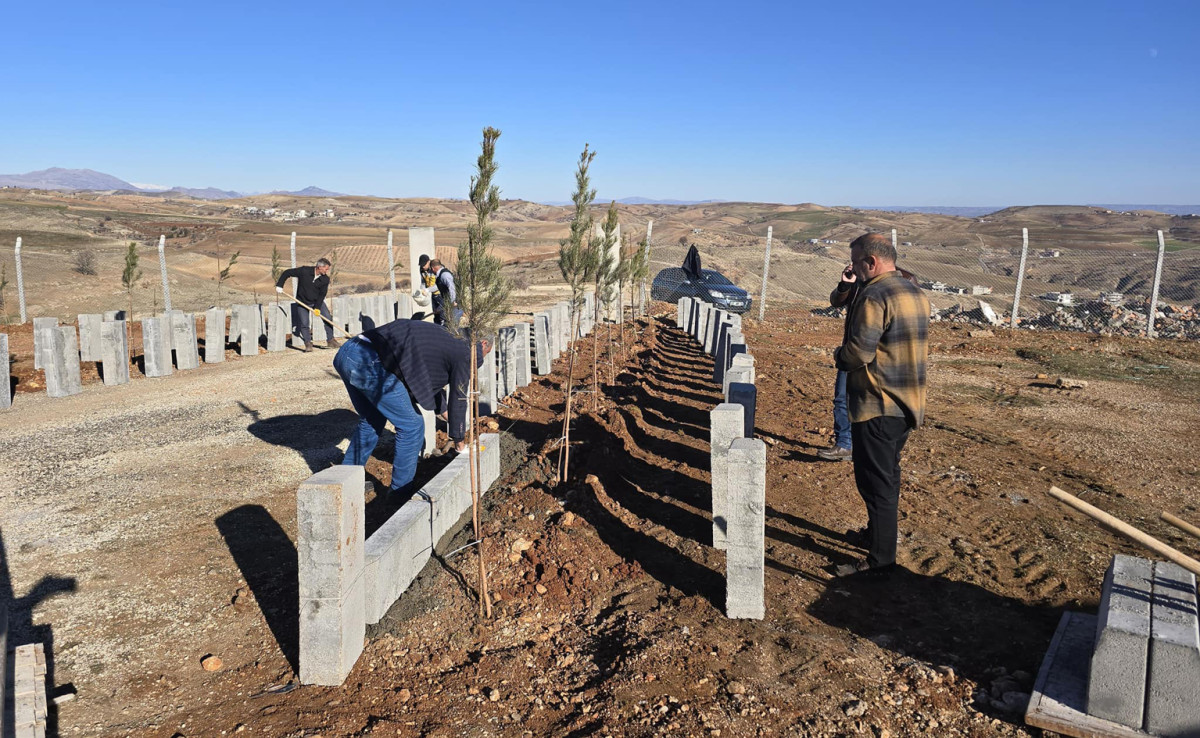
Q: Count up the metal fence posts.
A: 9